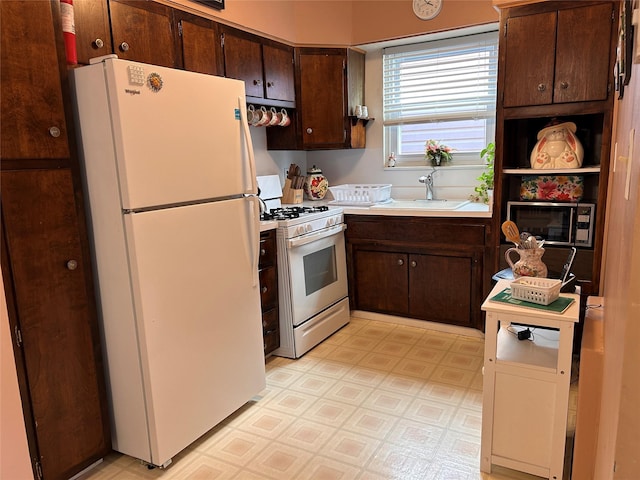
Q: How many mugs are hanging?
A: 4